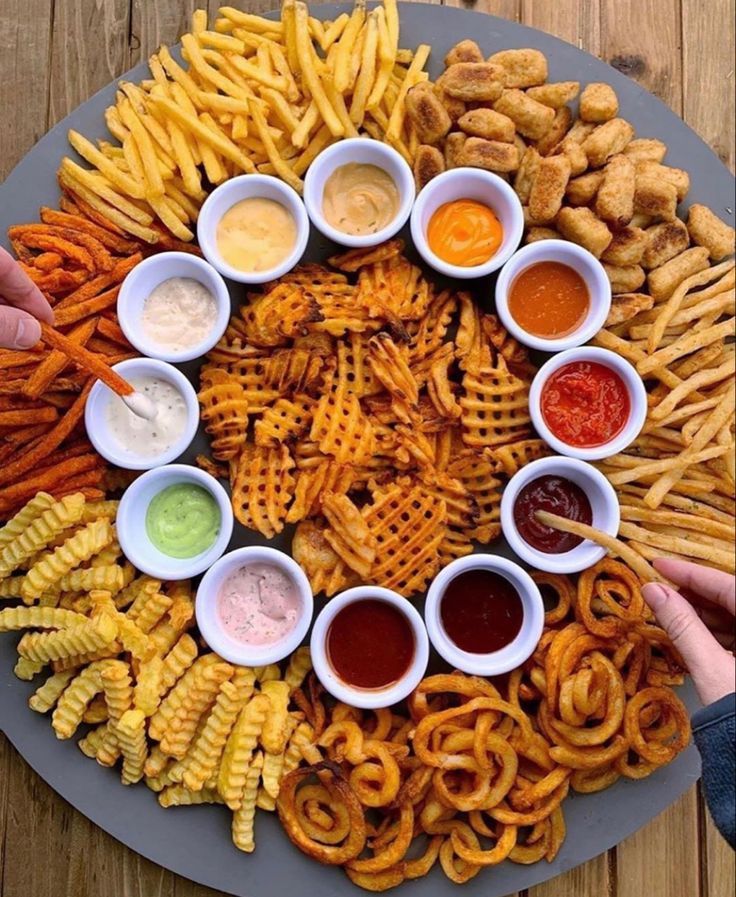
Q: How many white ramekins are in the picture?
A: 12